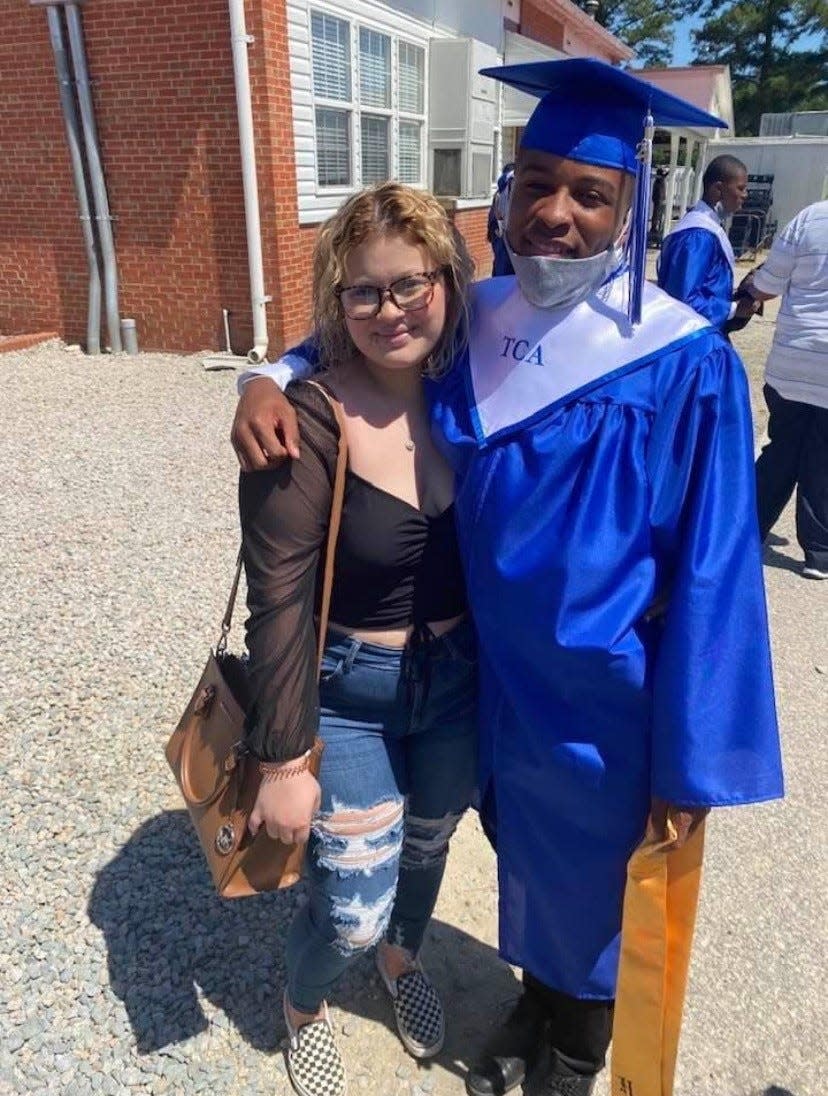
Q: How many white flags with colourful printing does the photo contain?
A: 0